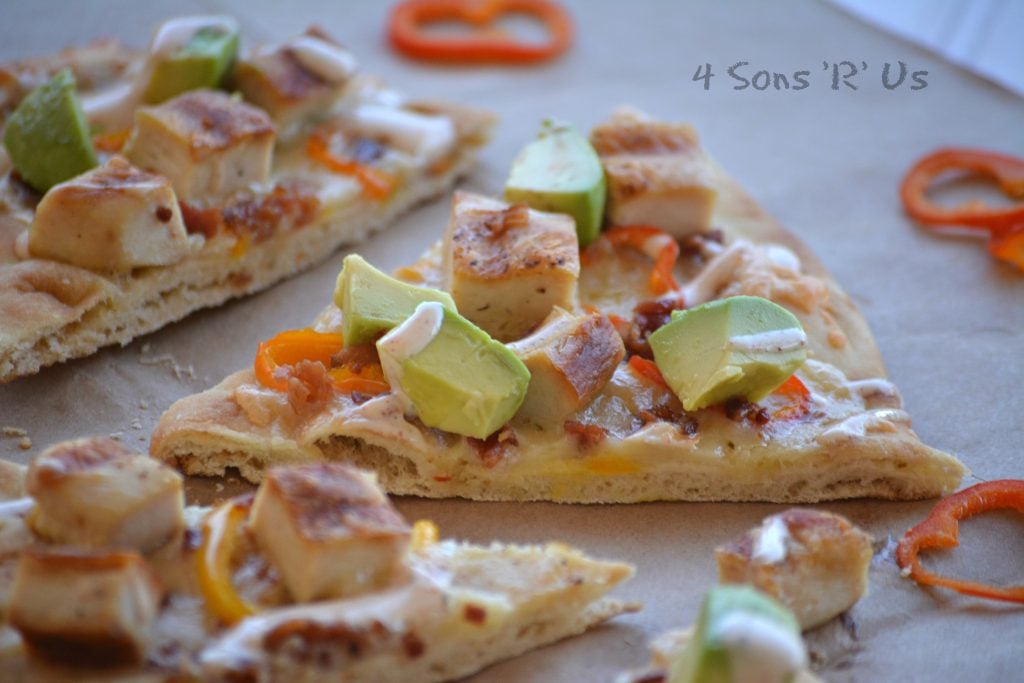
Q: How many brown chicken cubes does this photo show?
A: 10